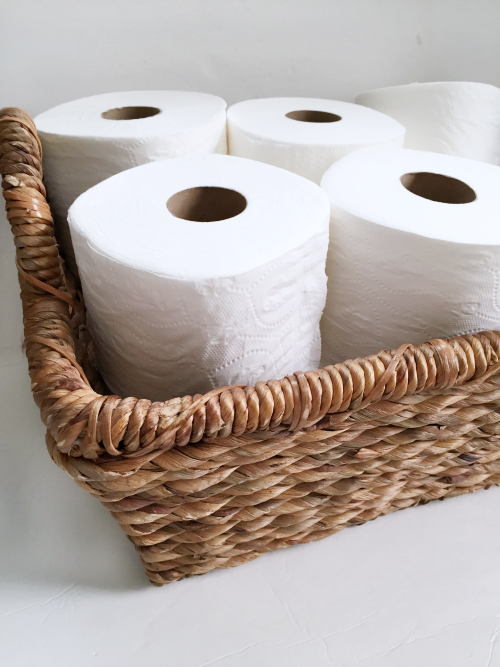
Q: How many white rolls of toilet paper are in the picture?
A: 5